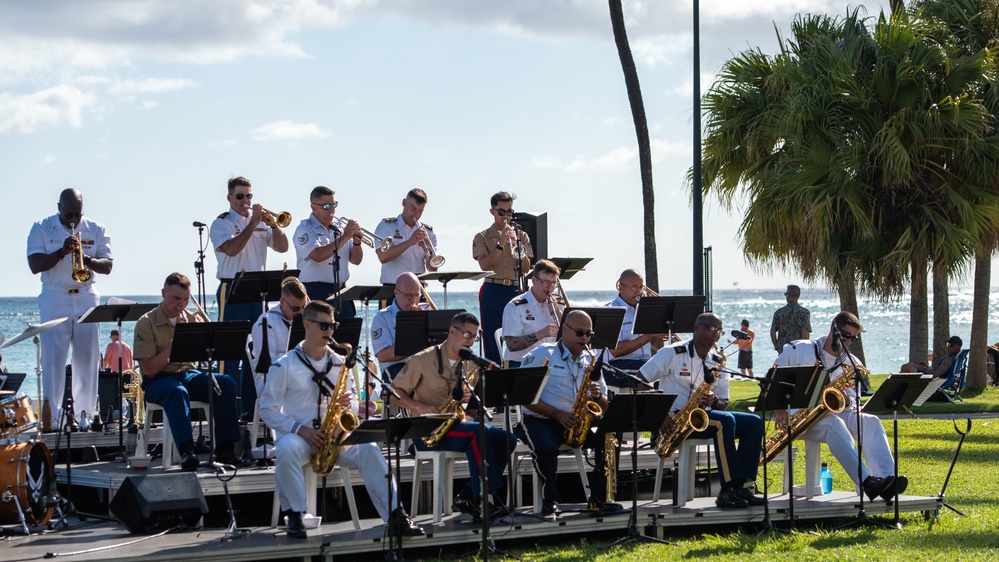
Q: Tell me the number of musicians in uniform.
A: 15